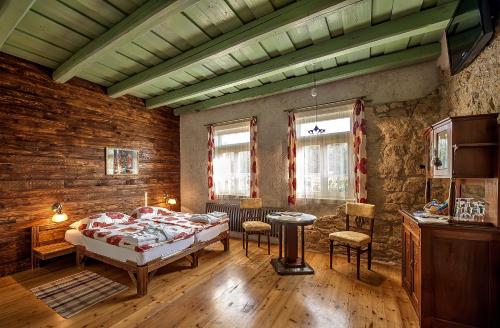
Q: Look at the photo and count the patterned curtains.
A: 4